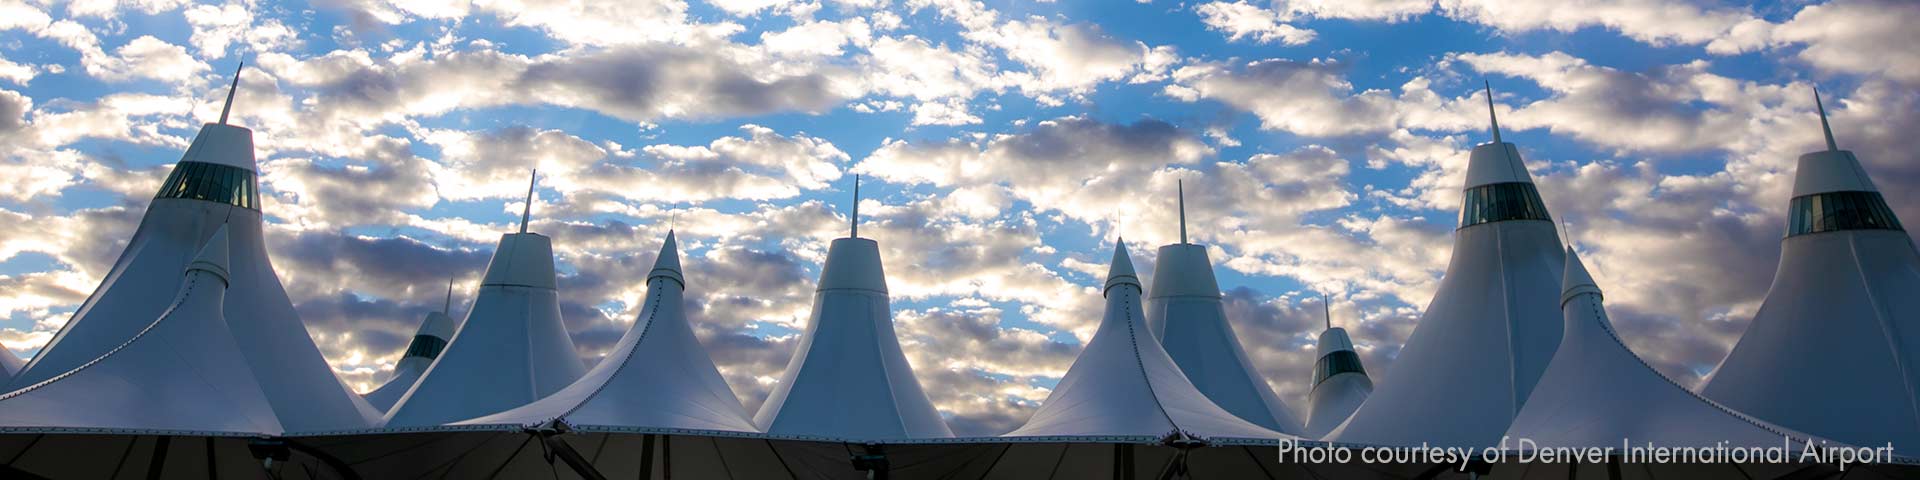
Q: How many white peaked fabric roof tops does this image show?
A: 12